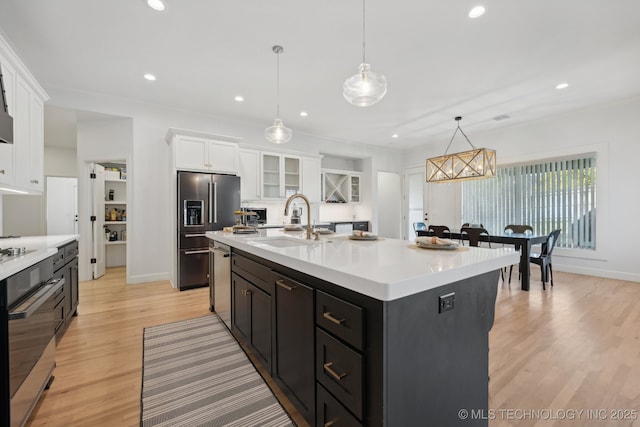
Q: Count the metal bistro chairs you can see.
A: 6